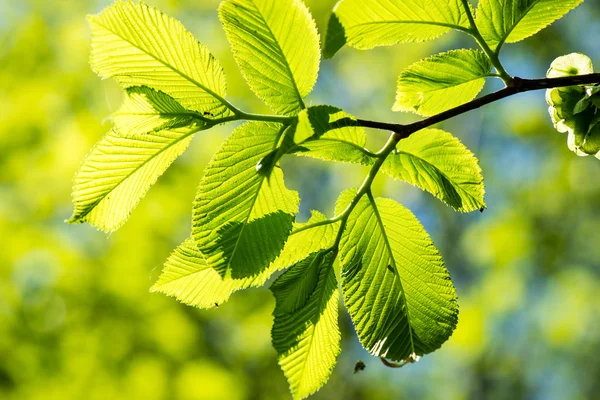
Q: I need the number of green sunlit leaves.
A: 13